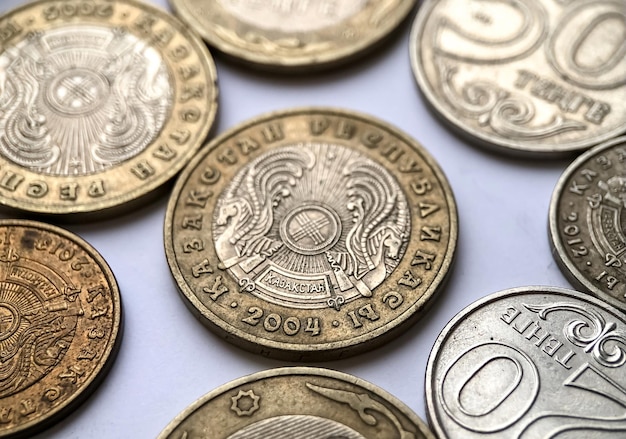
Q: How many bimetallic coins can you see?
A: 4